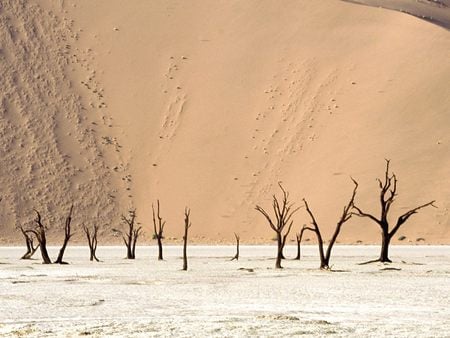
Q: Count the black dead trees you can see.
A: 12